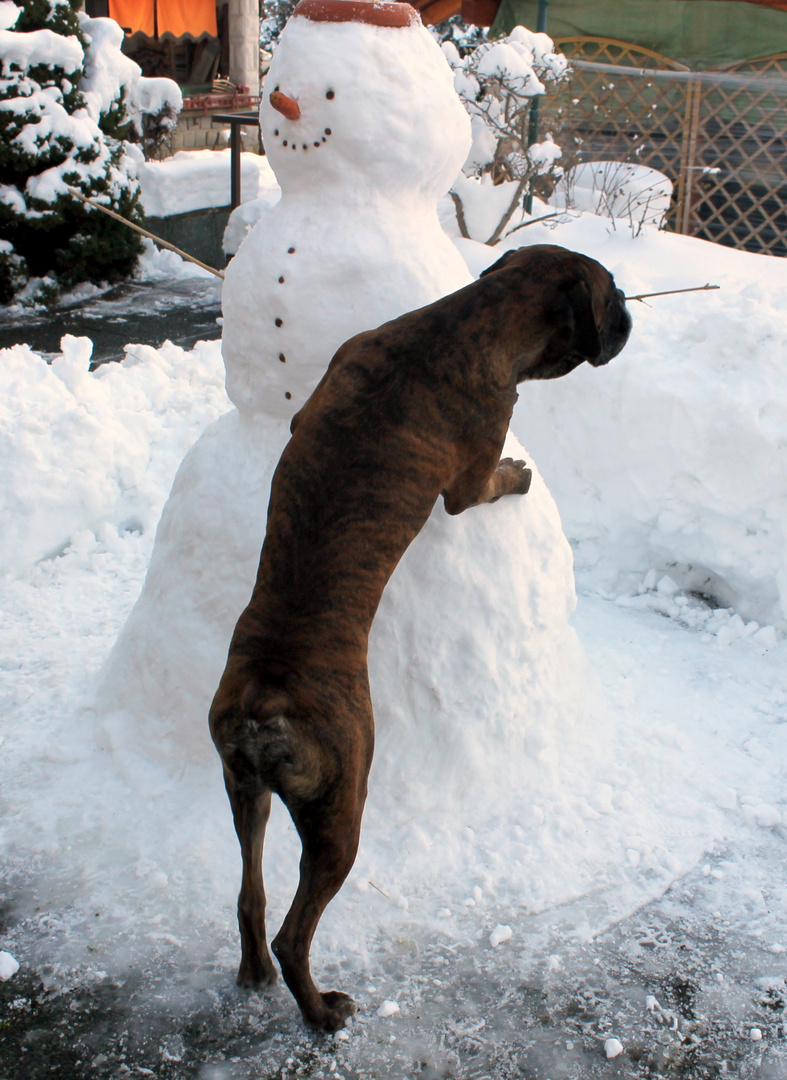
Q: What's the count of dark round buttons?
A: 5